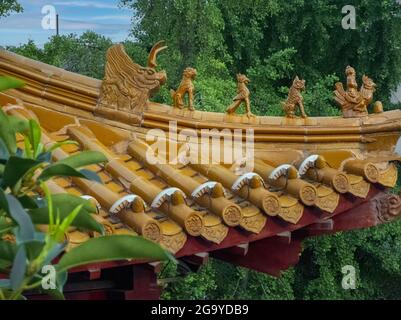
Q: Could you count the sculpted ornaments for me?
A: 5